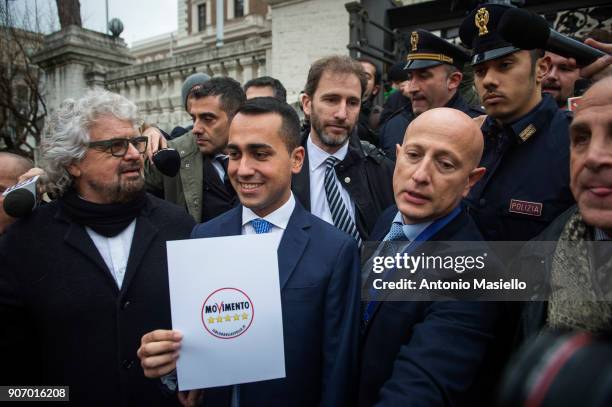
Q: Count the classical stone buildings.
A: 1